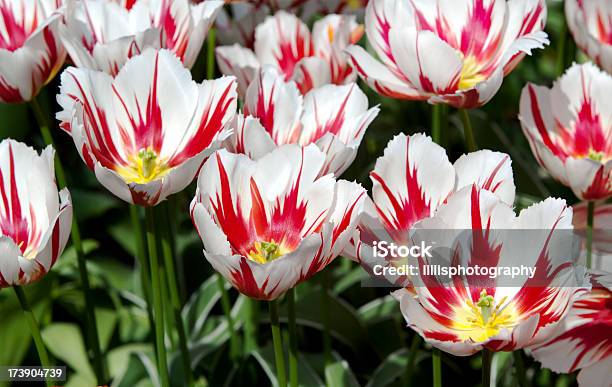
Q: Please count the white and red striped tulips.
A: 13